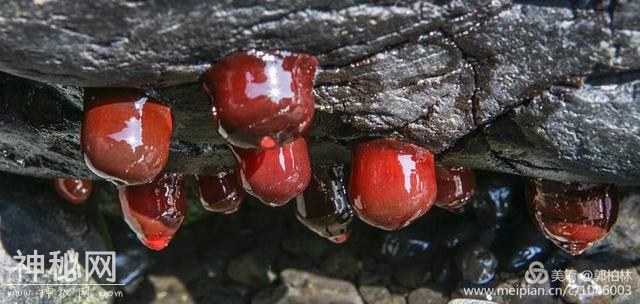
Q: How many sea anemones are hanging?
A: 10